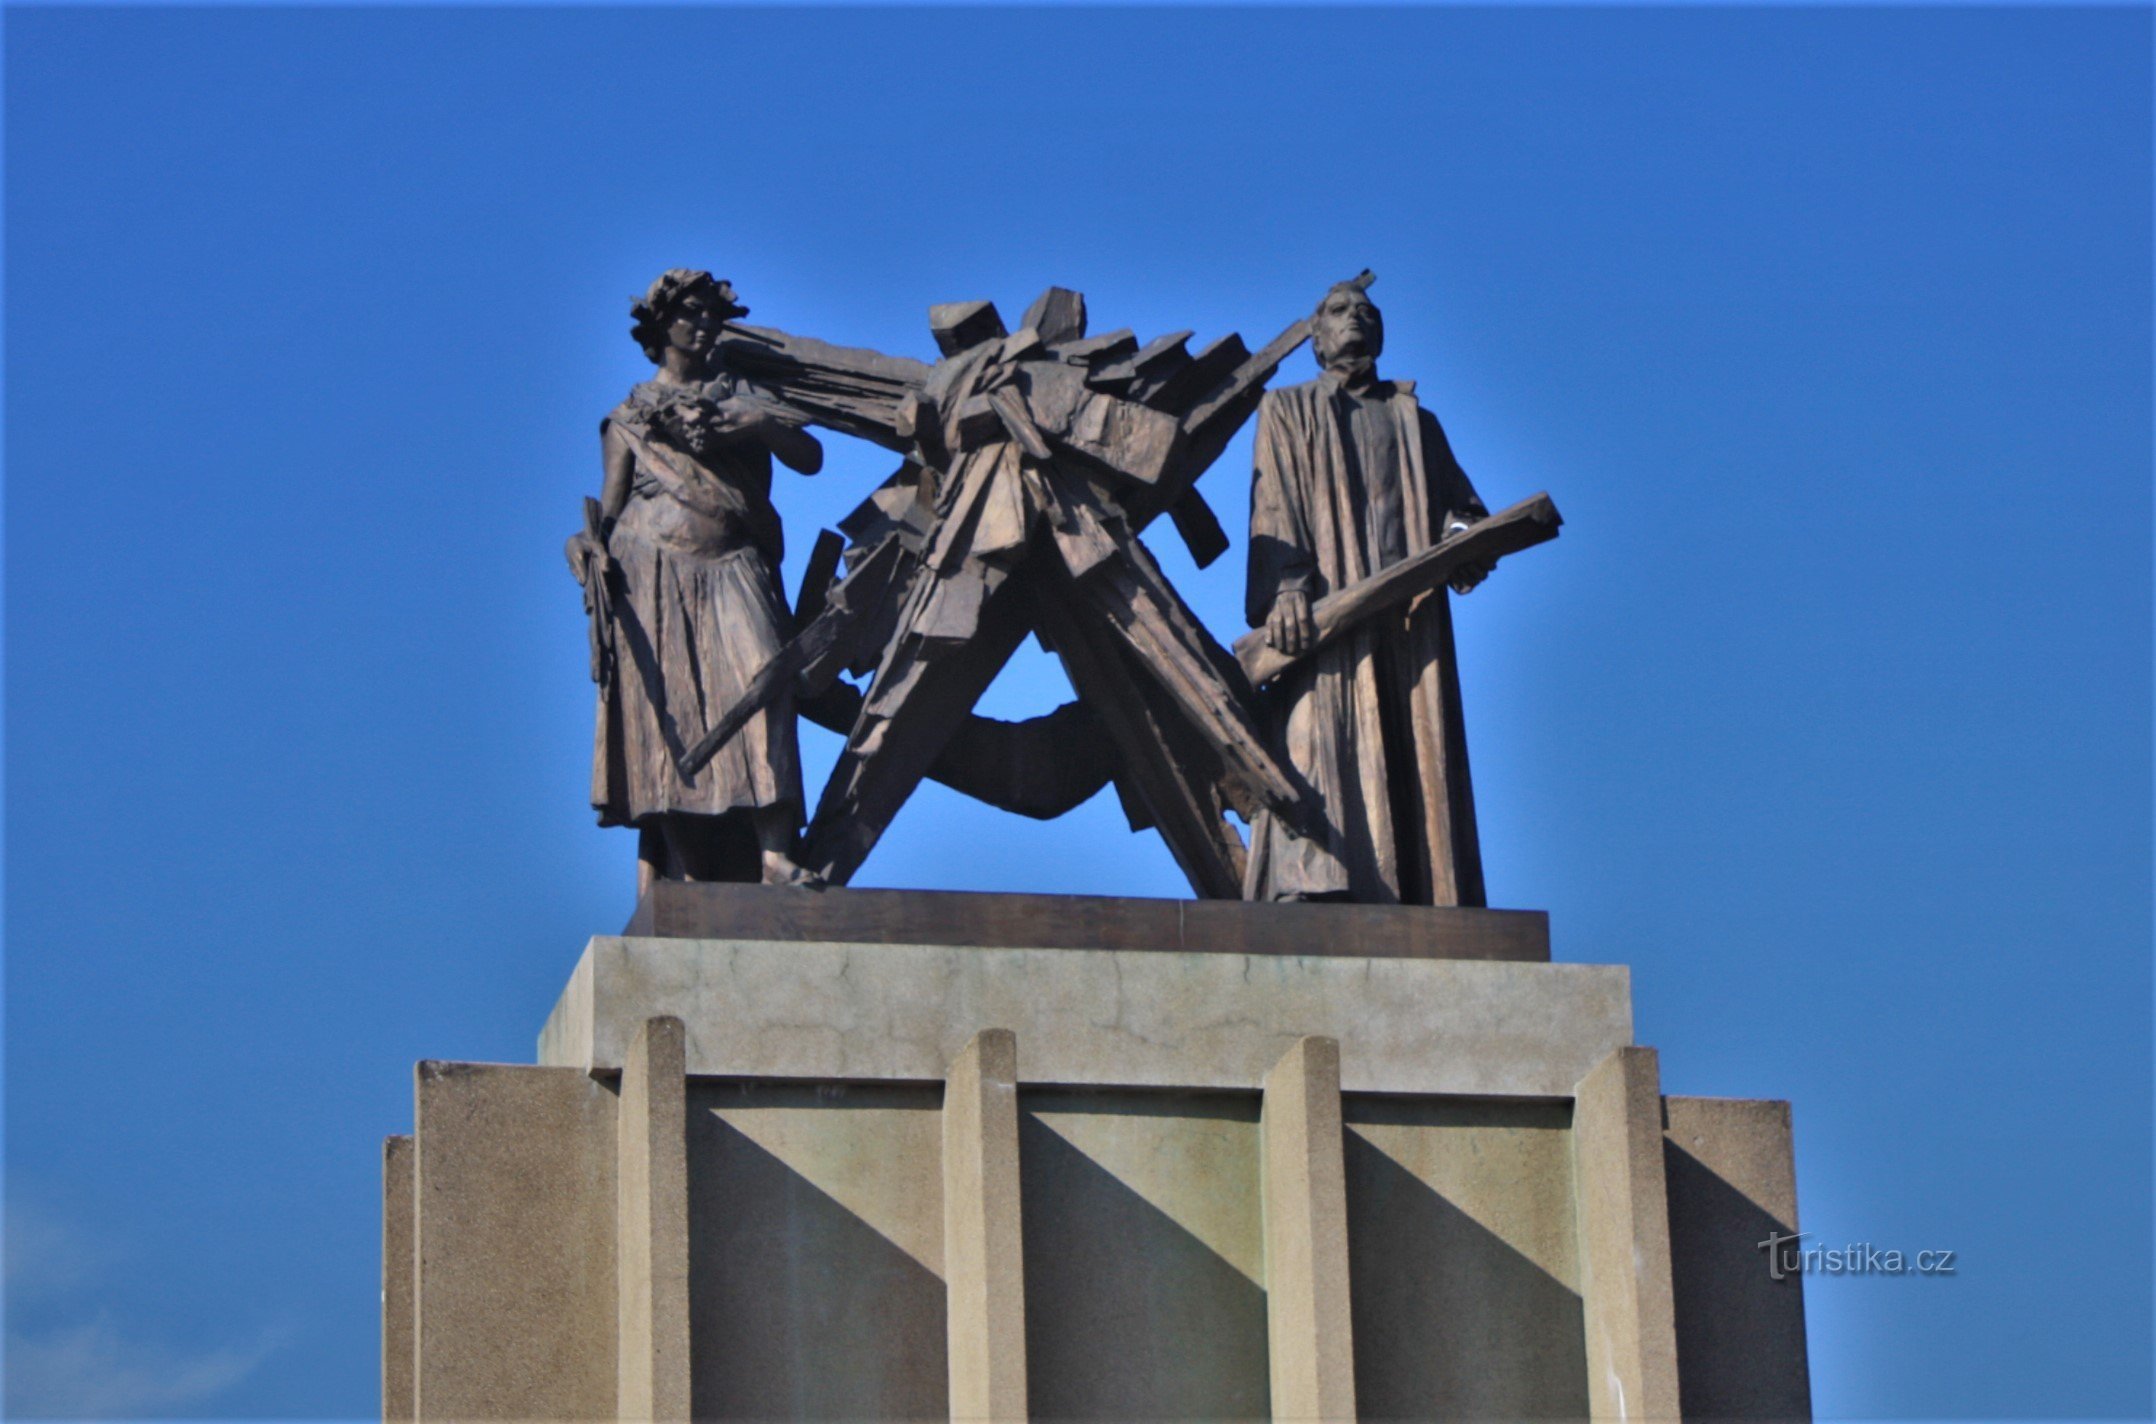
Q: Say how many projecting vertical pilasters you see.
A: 4